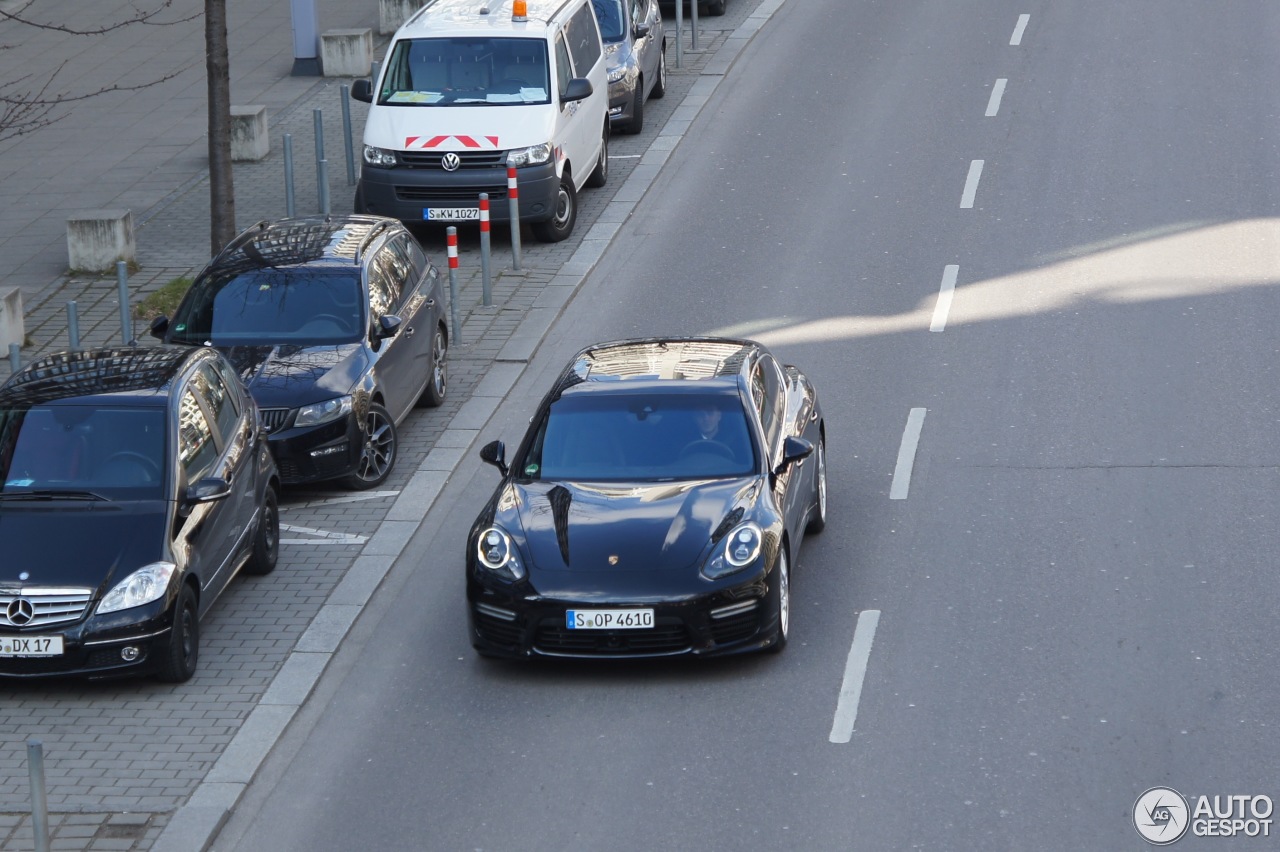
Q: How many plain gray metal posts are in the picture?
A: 11